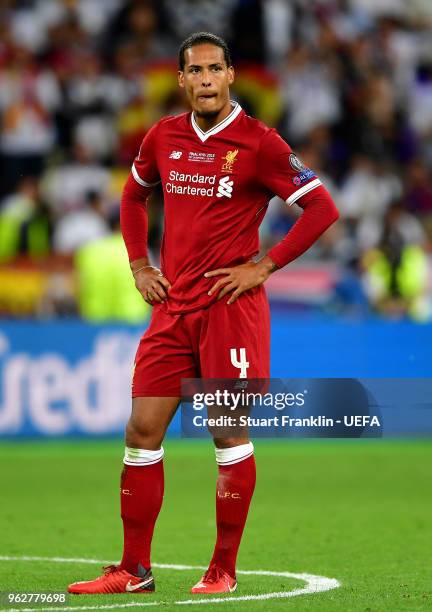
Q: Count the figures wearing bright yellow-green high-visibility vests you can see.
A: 3